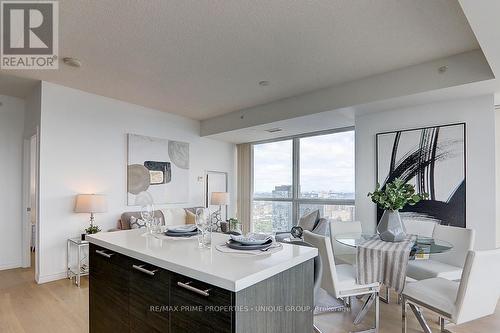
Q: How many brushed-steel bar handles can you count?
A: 3